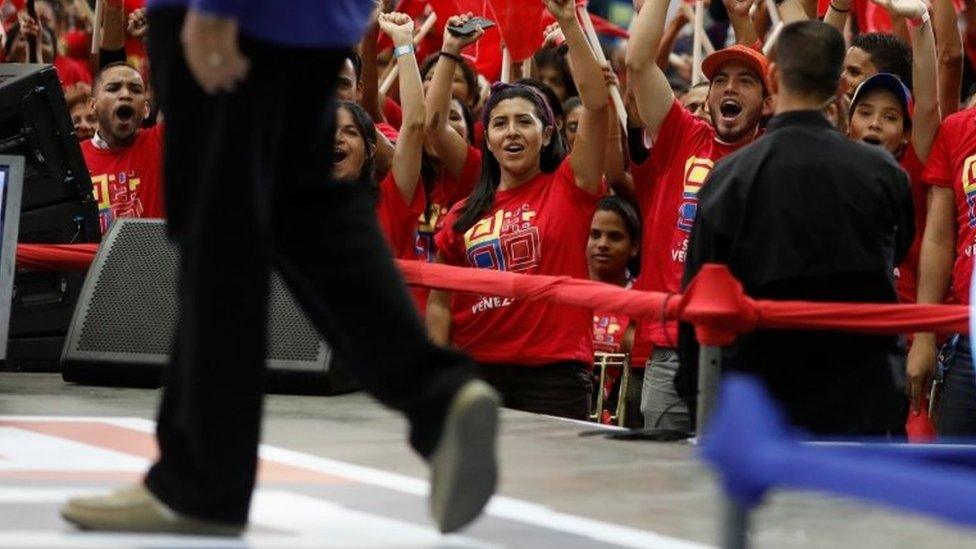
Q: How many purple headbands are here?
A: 1